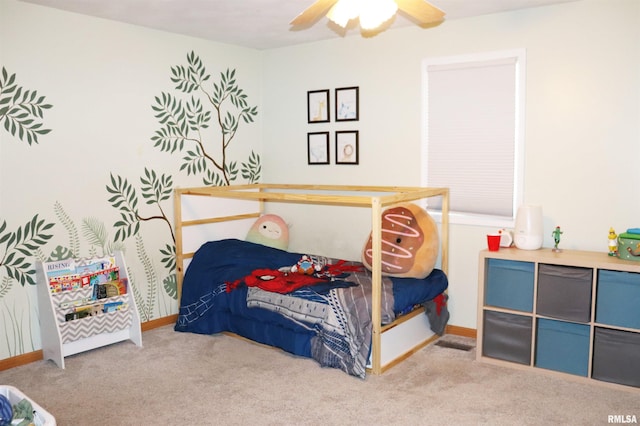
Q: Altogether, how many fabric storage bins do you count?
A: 6